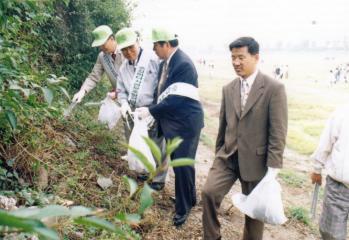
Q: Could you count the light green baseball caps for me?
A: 3